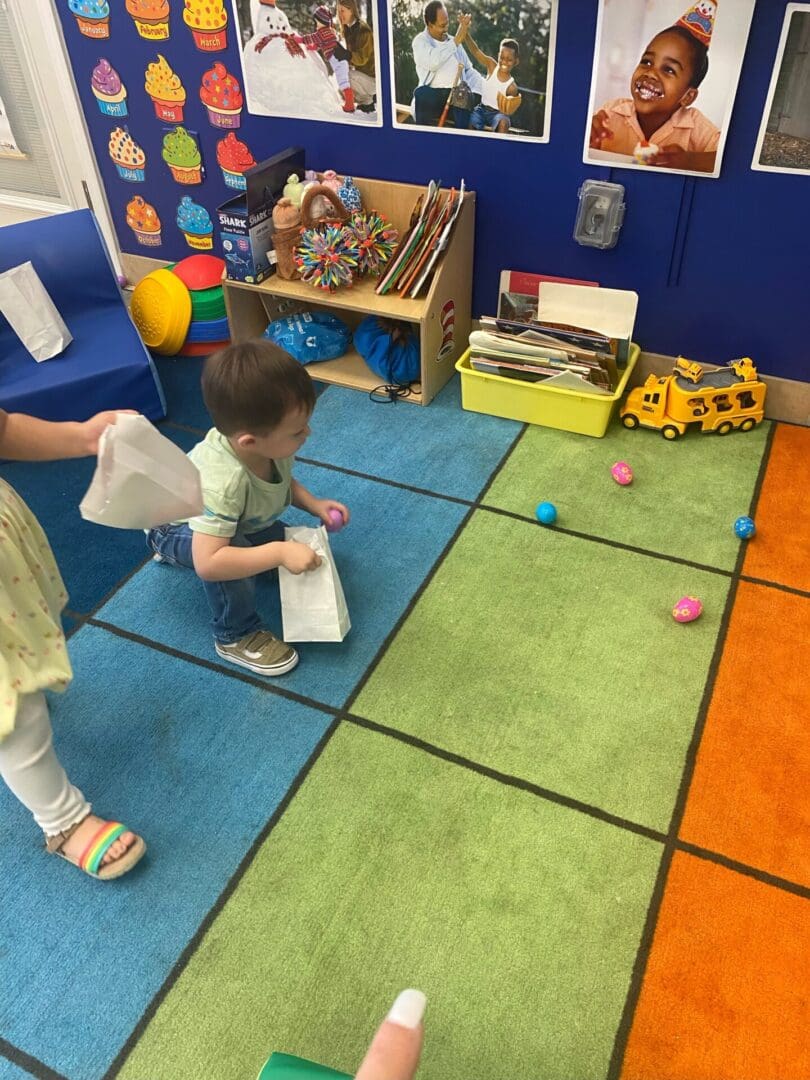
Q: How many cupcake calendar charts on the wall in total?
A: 11